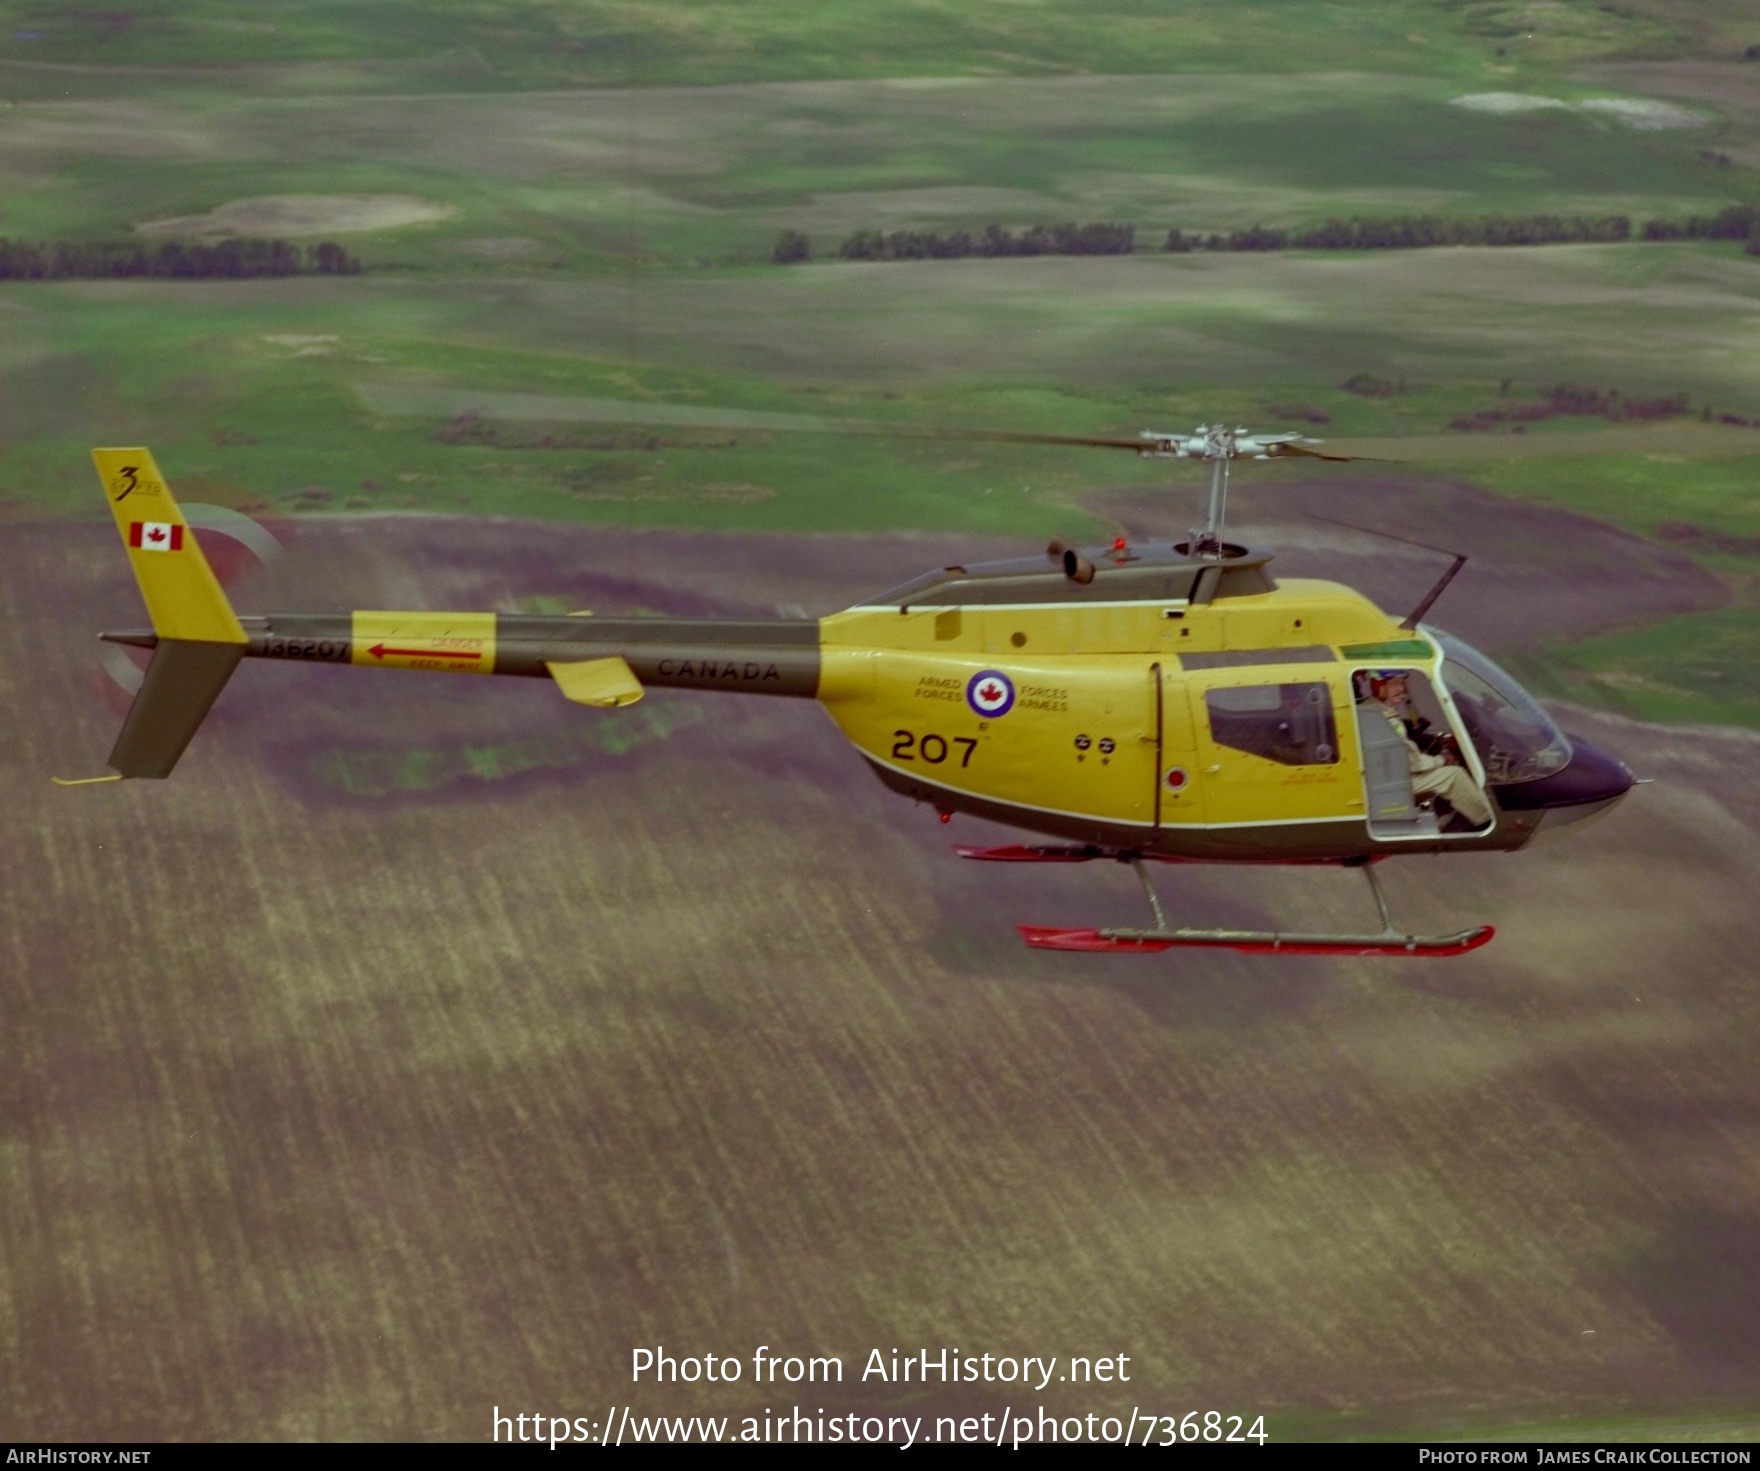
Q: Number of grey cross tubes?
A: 2